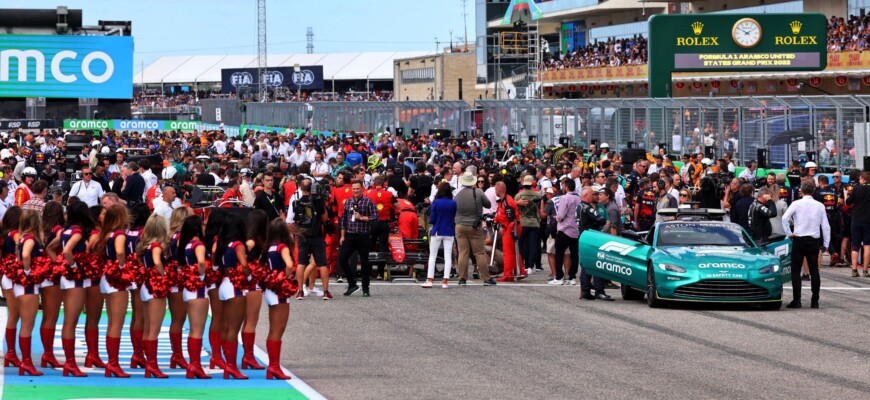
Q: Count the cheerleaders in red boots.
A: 14